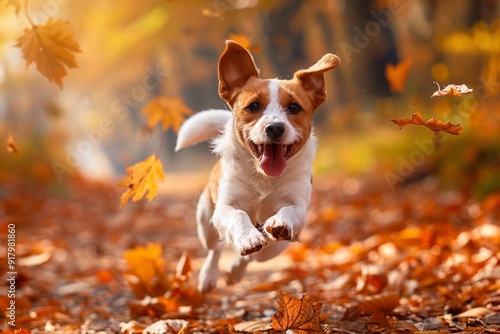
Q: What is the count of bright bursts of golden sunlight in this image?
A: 1